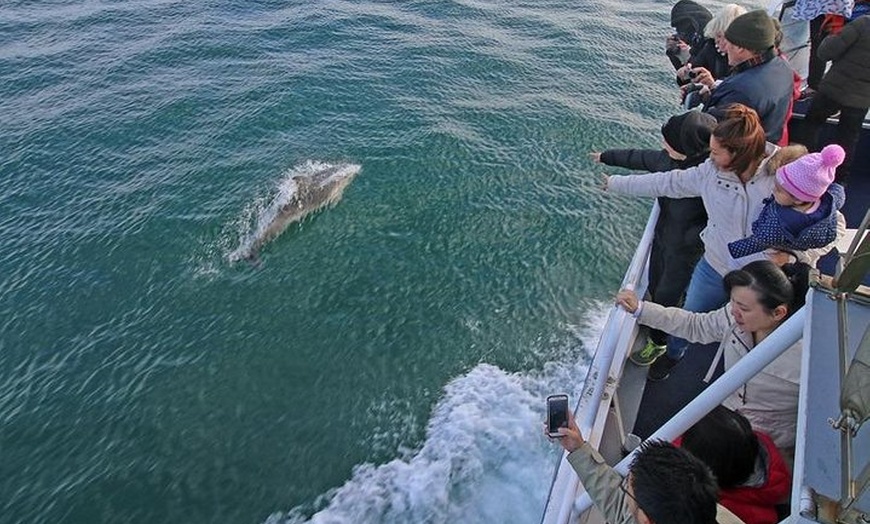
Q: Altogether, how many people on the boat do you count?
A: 12